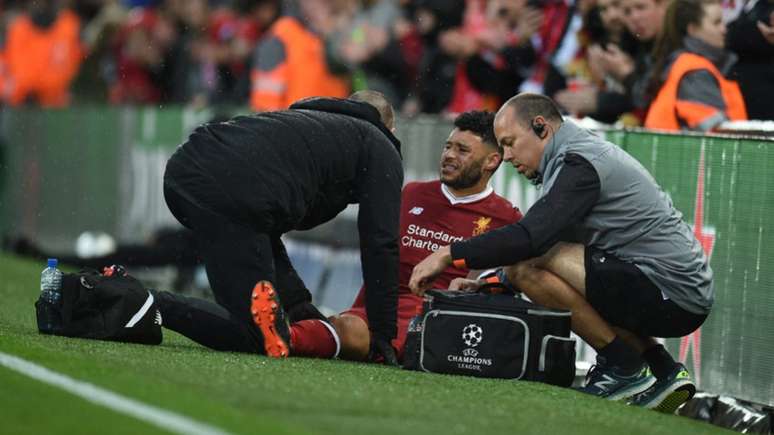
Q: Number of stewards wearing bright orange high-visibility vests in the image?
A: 3